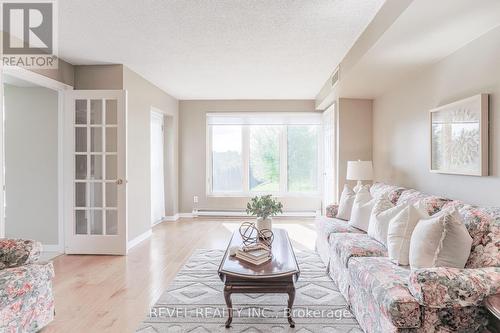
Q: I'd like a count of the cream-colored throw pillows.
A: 5